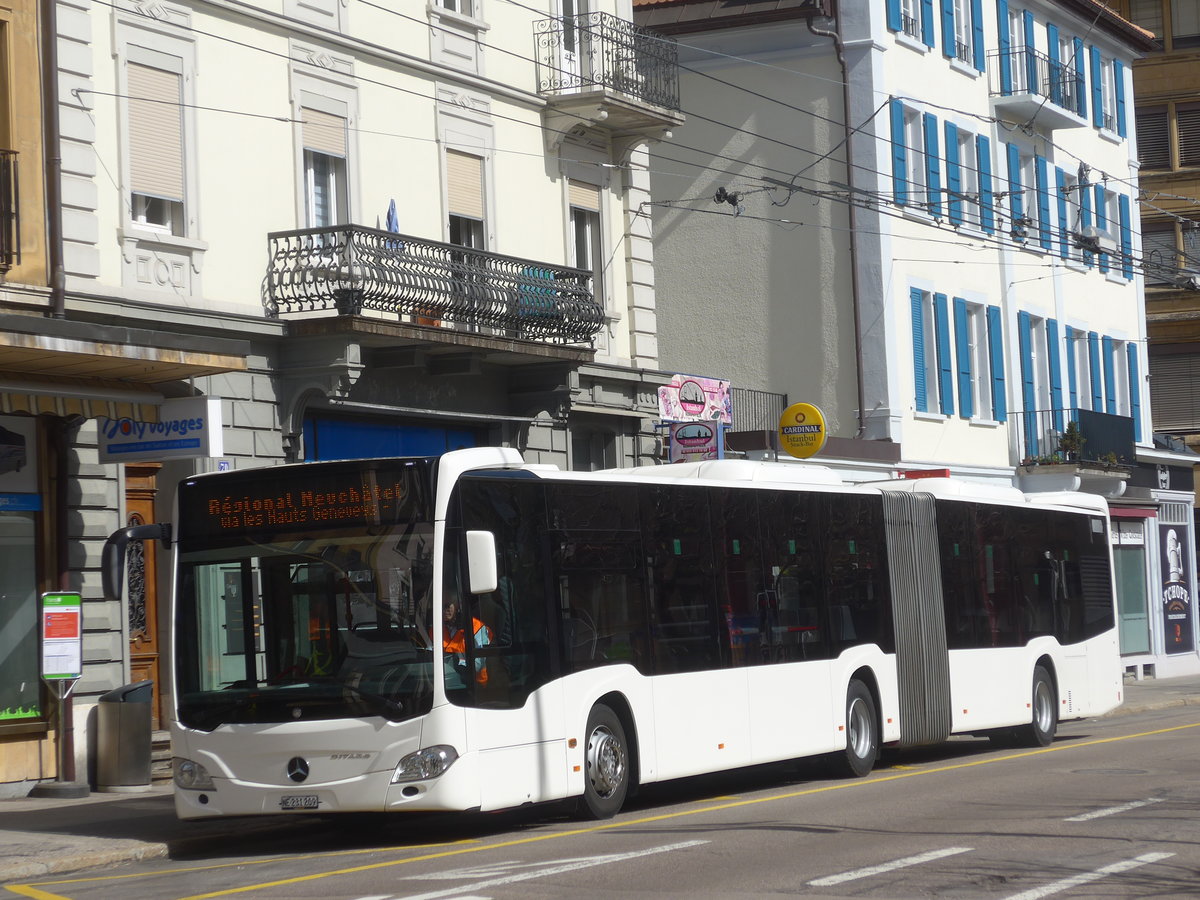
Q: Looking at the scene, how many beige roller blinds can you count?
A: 4